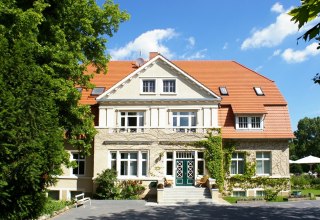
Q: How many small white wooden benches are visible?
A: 1